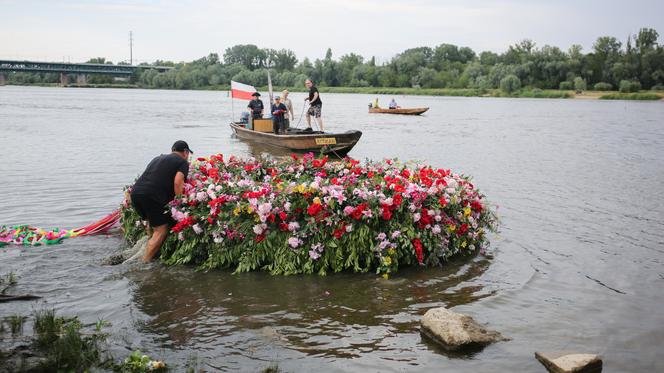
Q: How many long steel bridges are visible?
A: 1